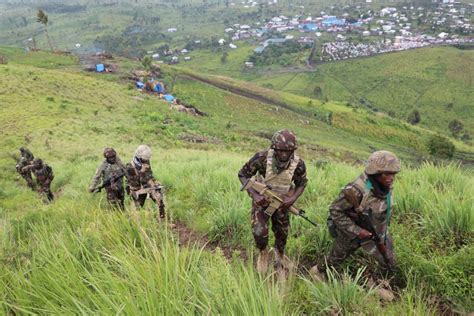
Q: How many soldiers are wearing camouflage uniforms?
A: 6